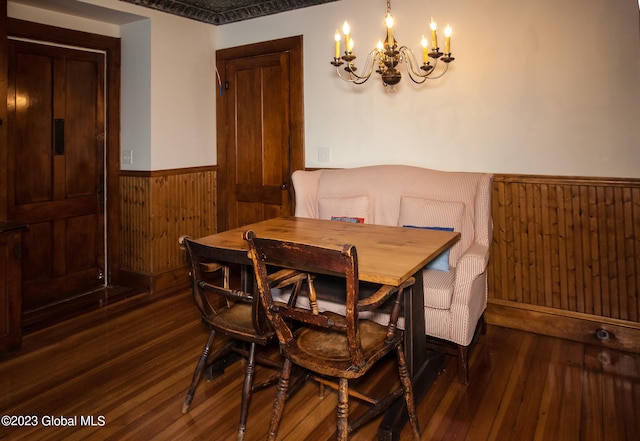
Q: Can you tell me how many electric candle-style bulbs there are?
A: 8